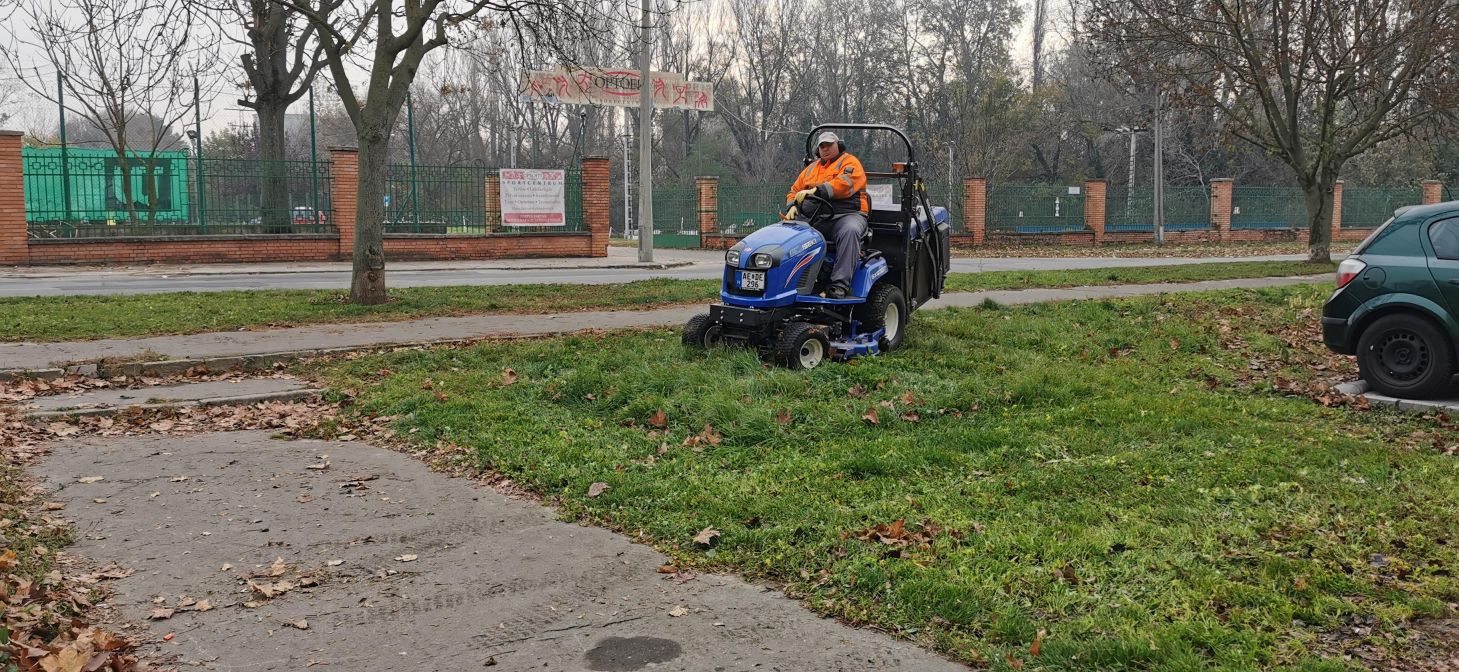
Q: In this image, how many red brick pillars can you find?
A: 10